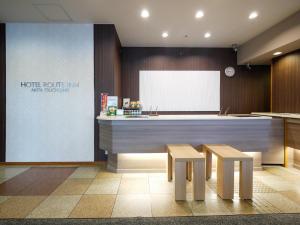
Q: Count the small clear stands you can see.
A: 2